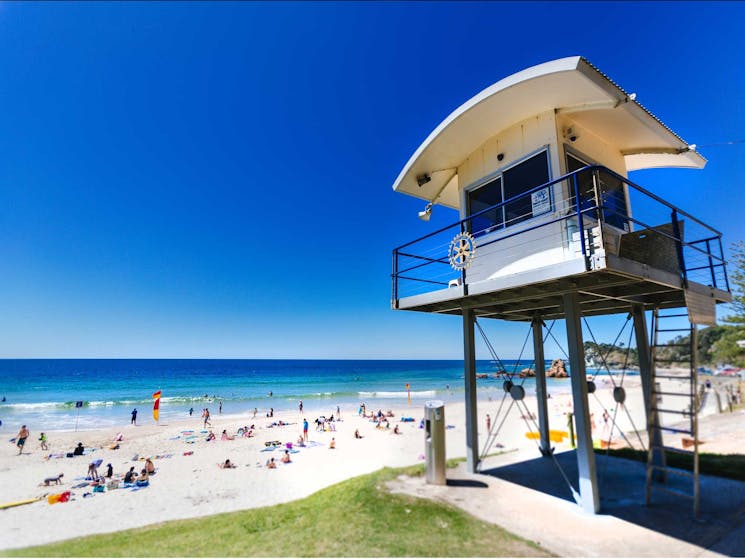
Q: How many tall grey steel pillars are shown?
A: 4